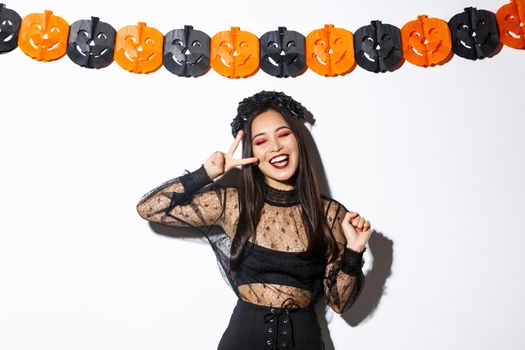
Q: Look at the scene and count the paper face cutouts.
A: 12